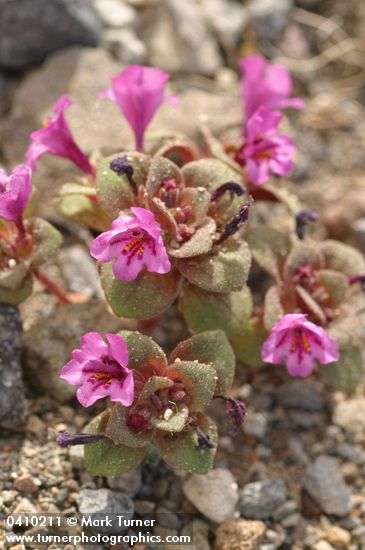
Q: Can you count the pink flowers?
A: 8